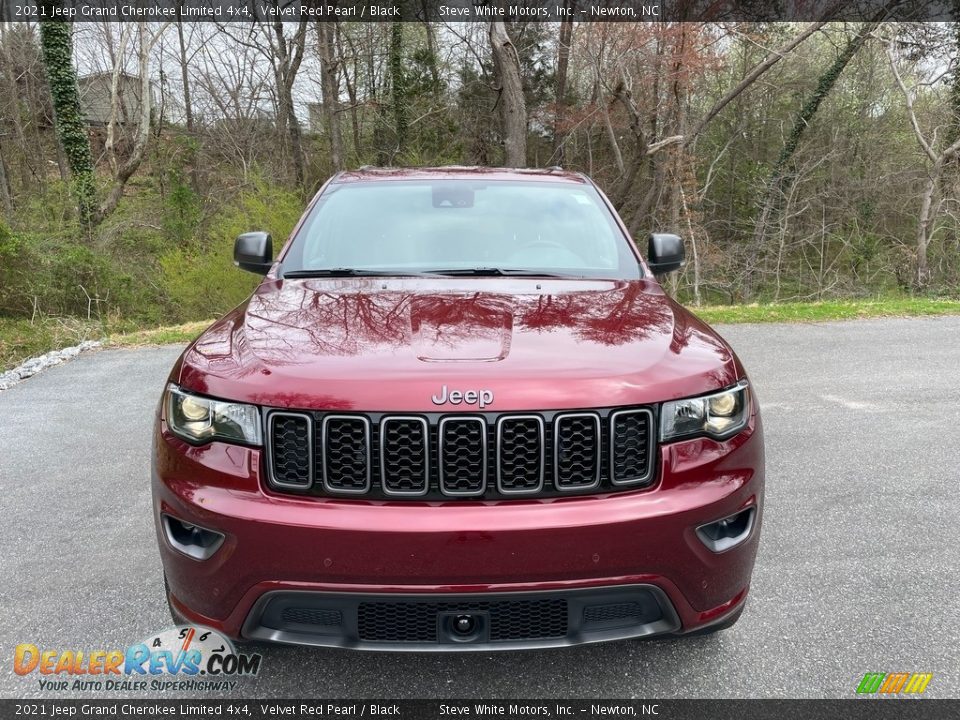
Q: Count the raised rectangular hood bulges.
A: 1